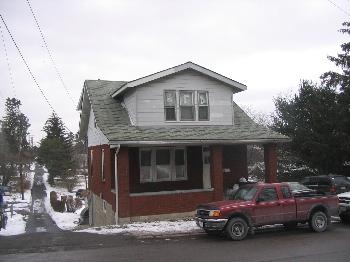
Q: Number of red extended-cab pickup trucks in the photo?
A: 1